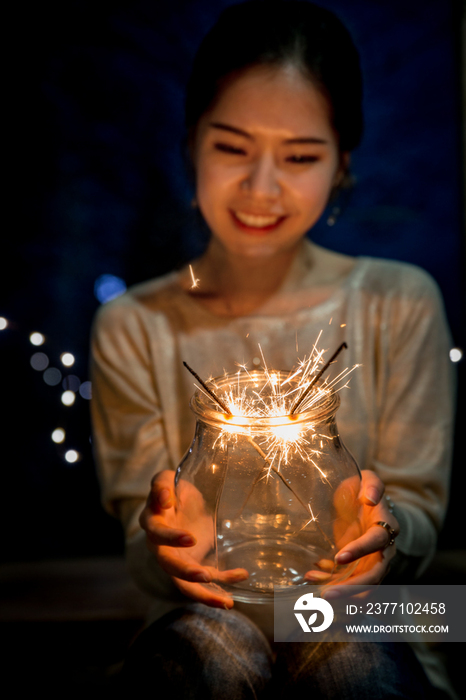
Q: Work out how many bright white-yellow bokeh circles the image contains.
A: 7